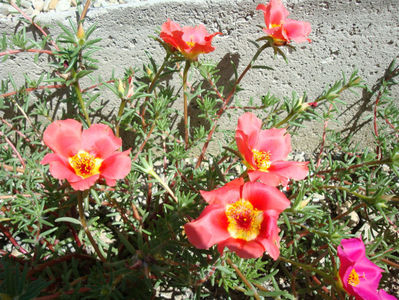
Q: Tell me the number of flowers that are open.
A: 6